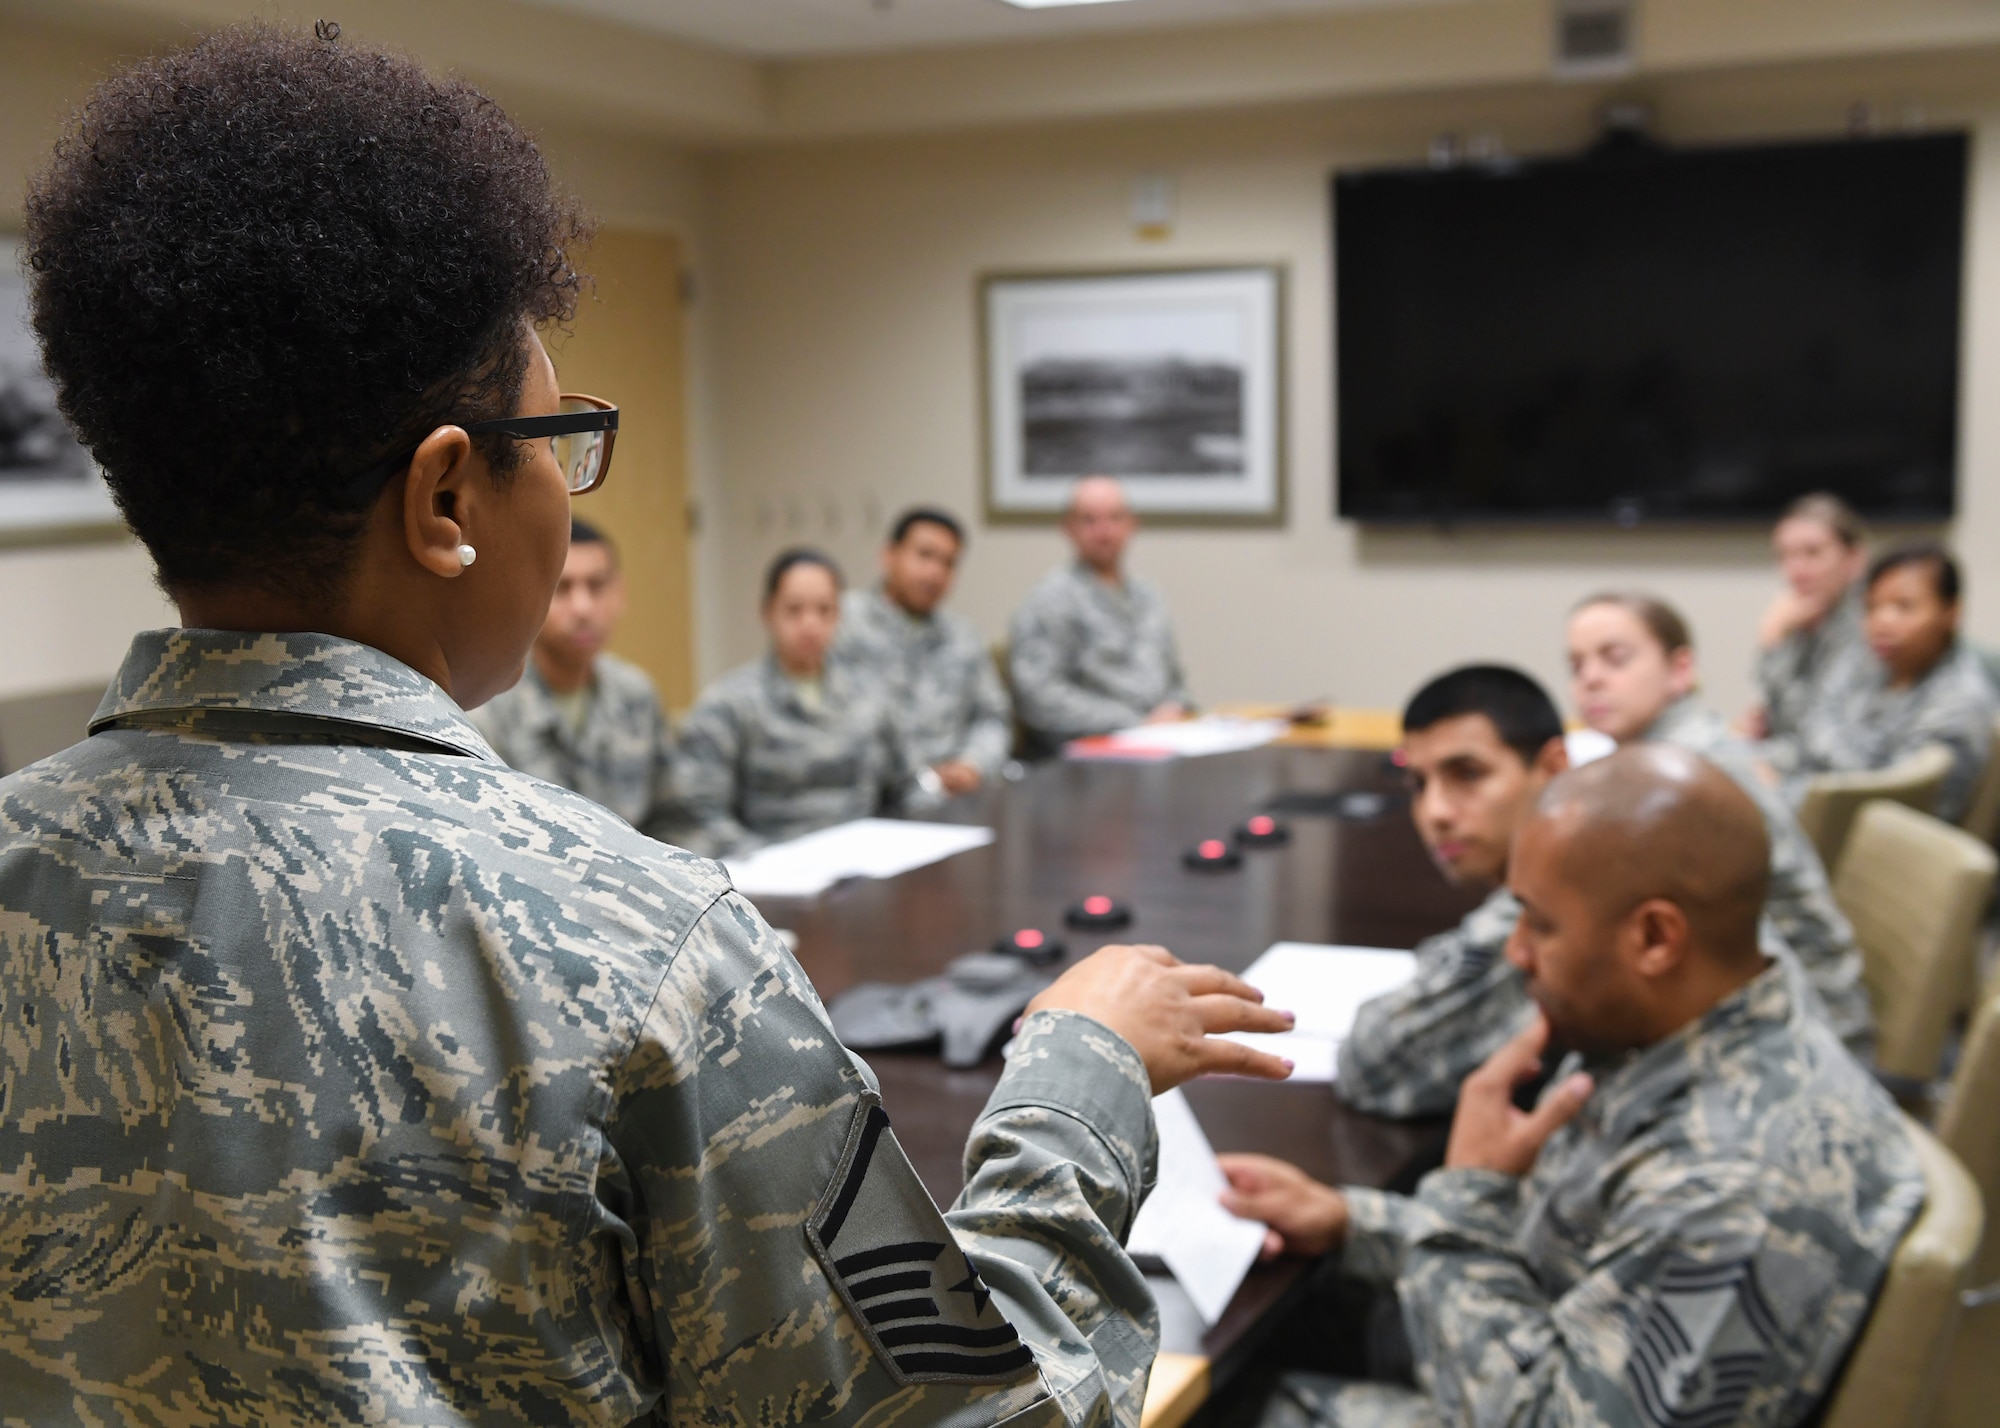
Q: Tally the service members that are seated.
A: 9